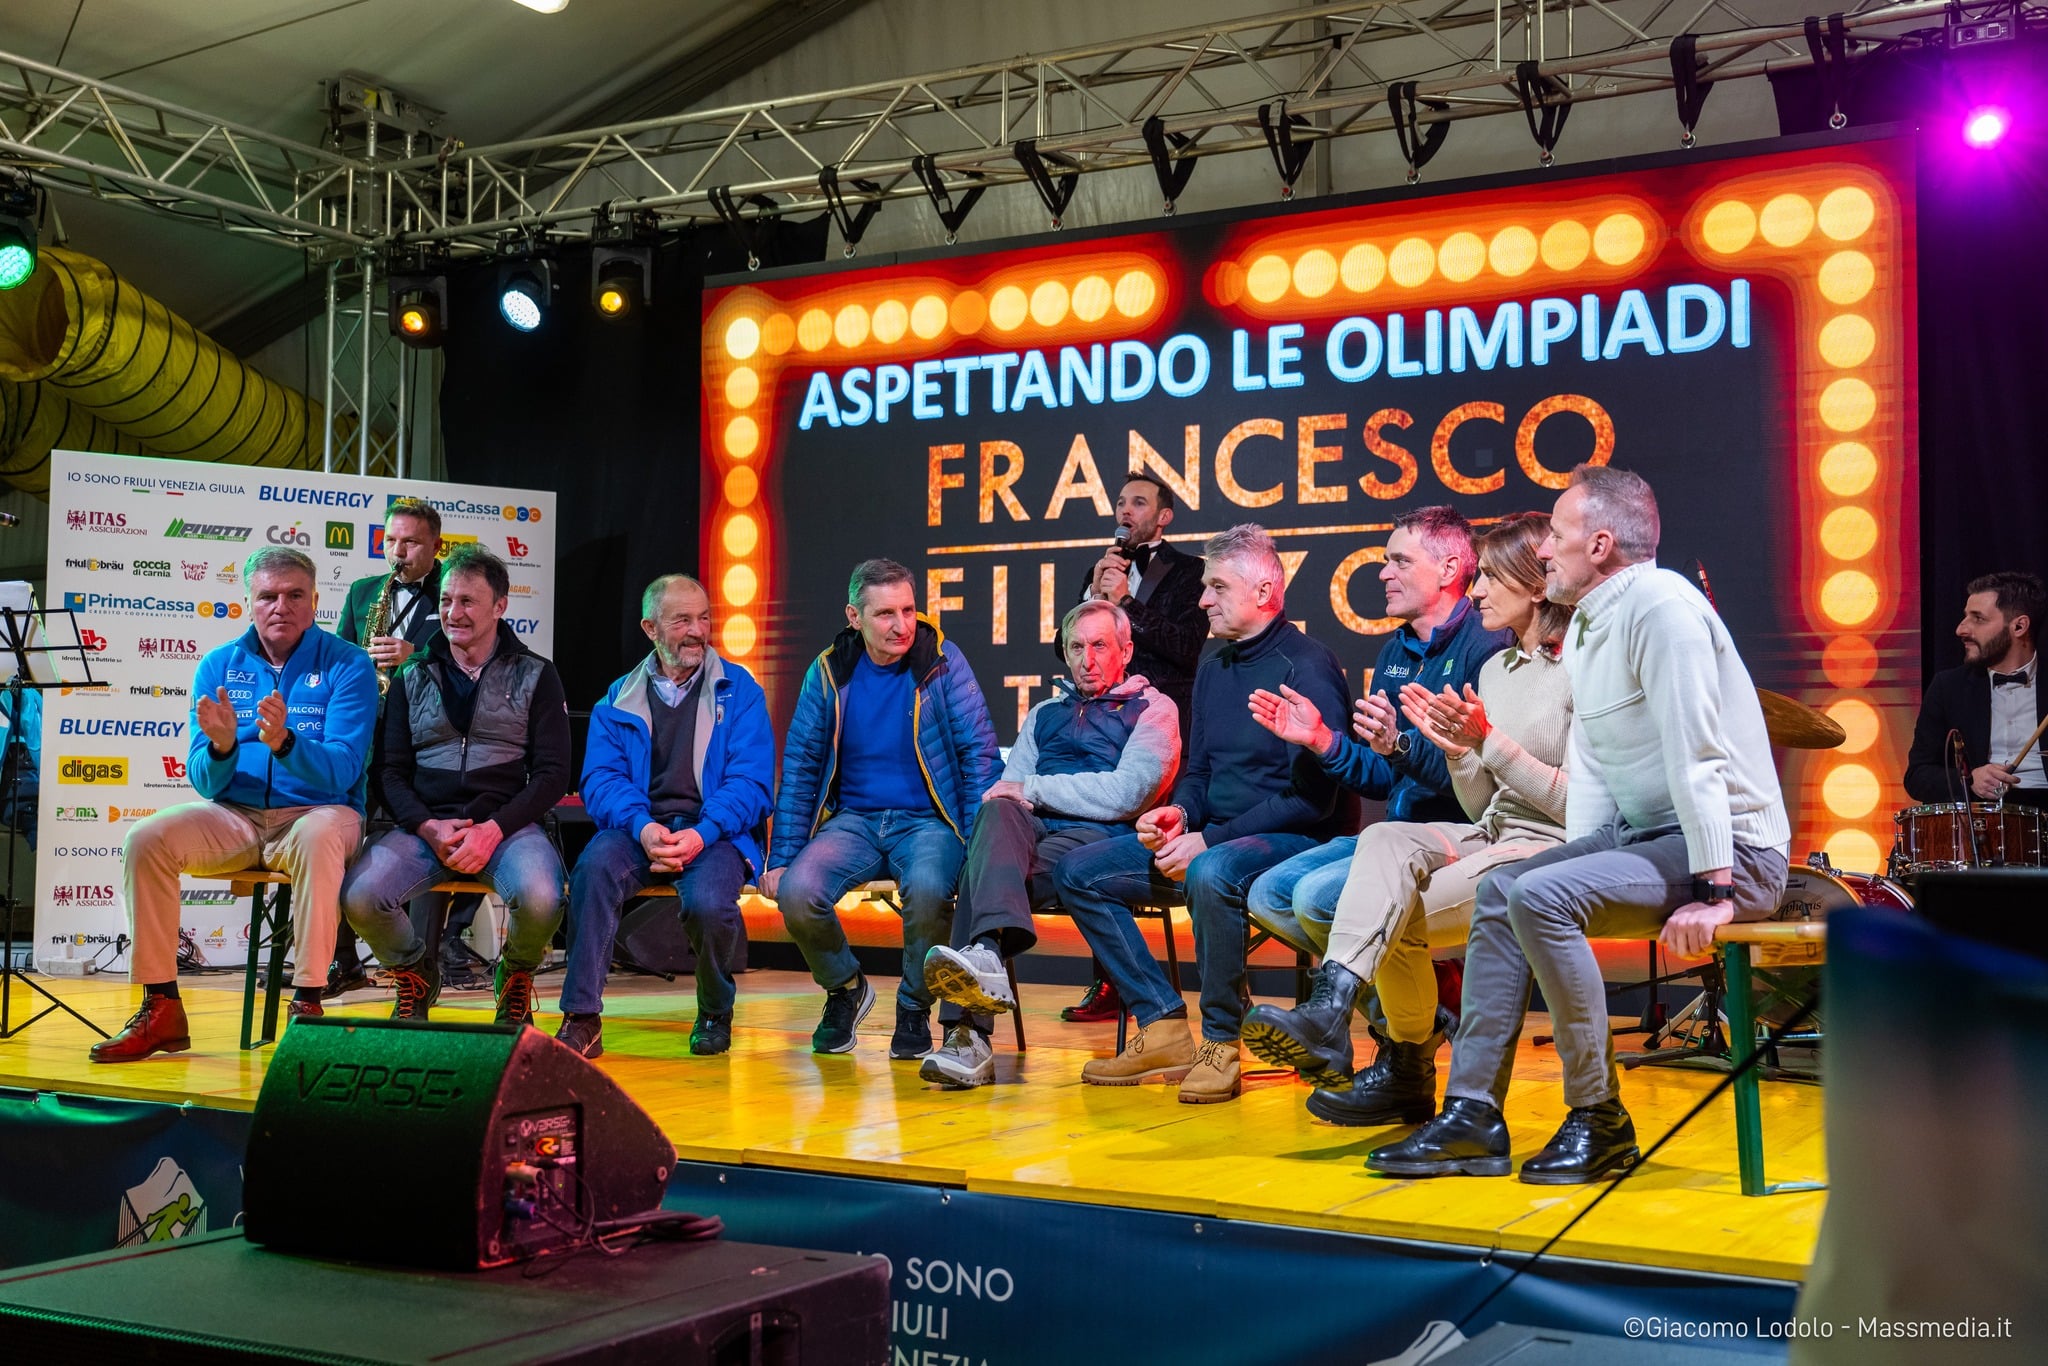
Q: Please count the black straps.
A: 10